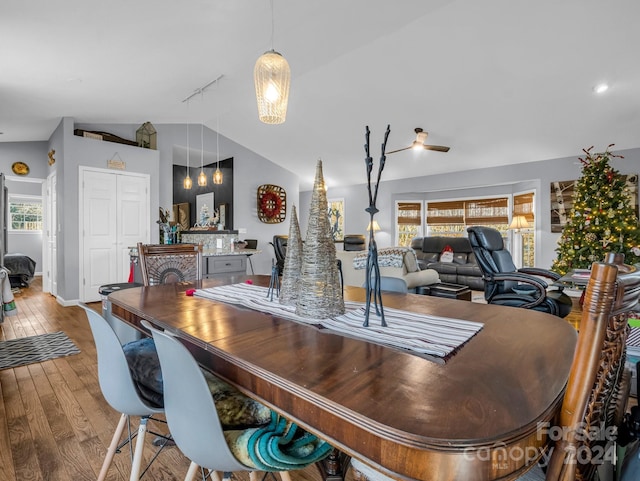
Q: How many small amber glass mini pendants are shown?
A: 3